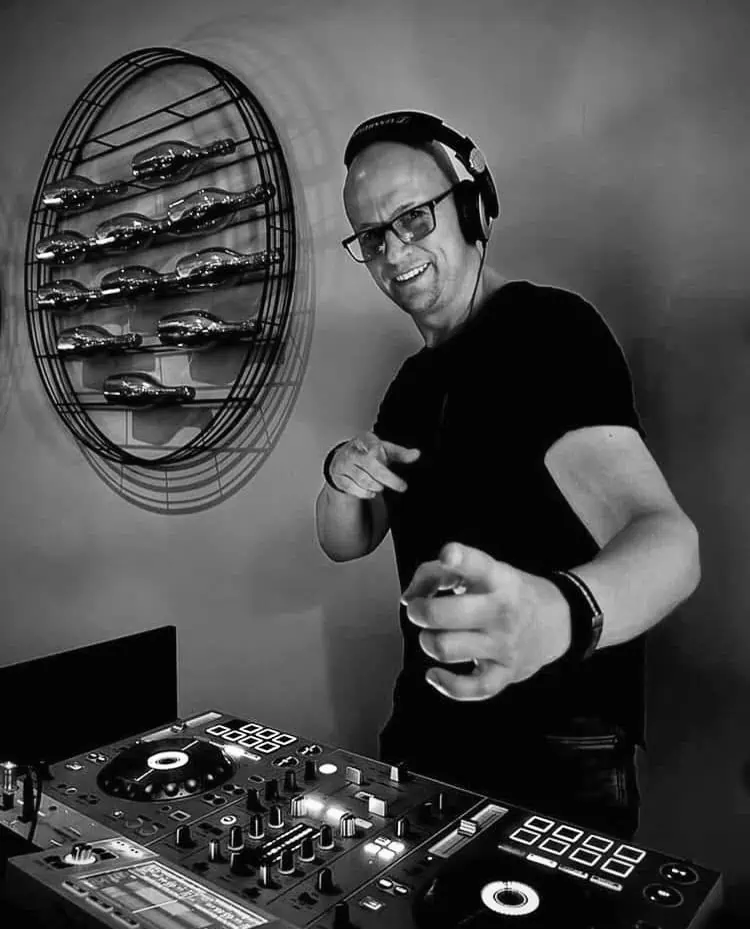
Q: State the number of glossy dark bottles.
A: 11